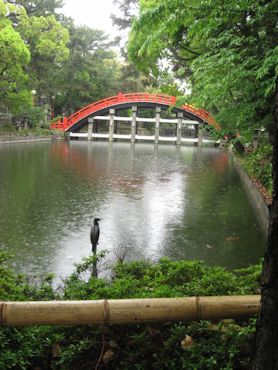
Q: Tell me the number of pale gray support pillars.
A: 6